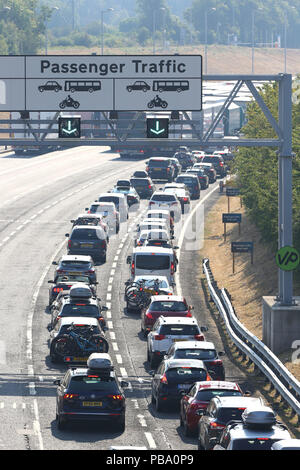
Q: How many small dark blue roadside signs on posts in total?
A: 3